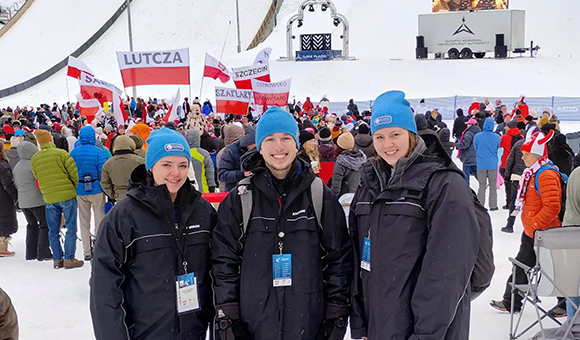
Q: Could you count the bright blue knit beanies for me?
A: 3